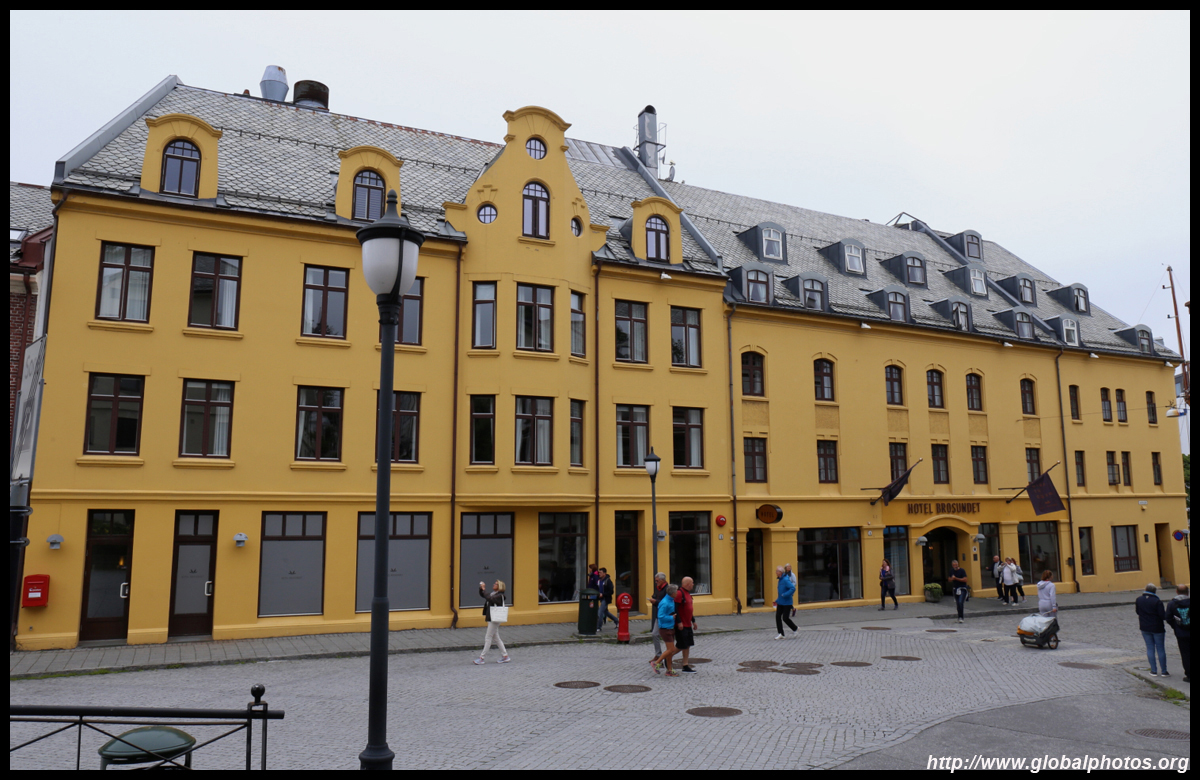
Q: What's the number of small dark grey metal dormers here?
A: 14